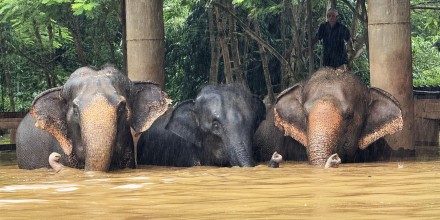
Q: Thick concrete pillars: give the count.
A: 2